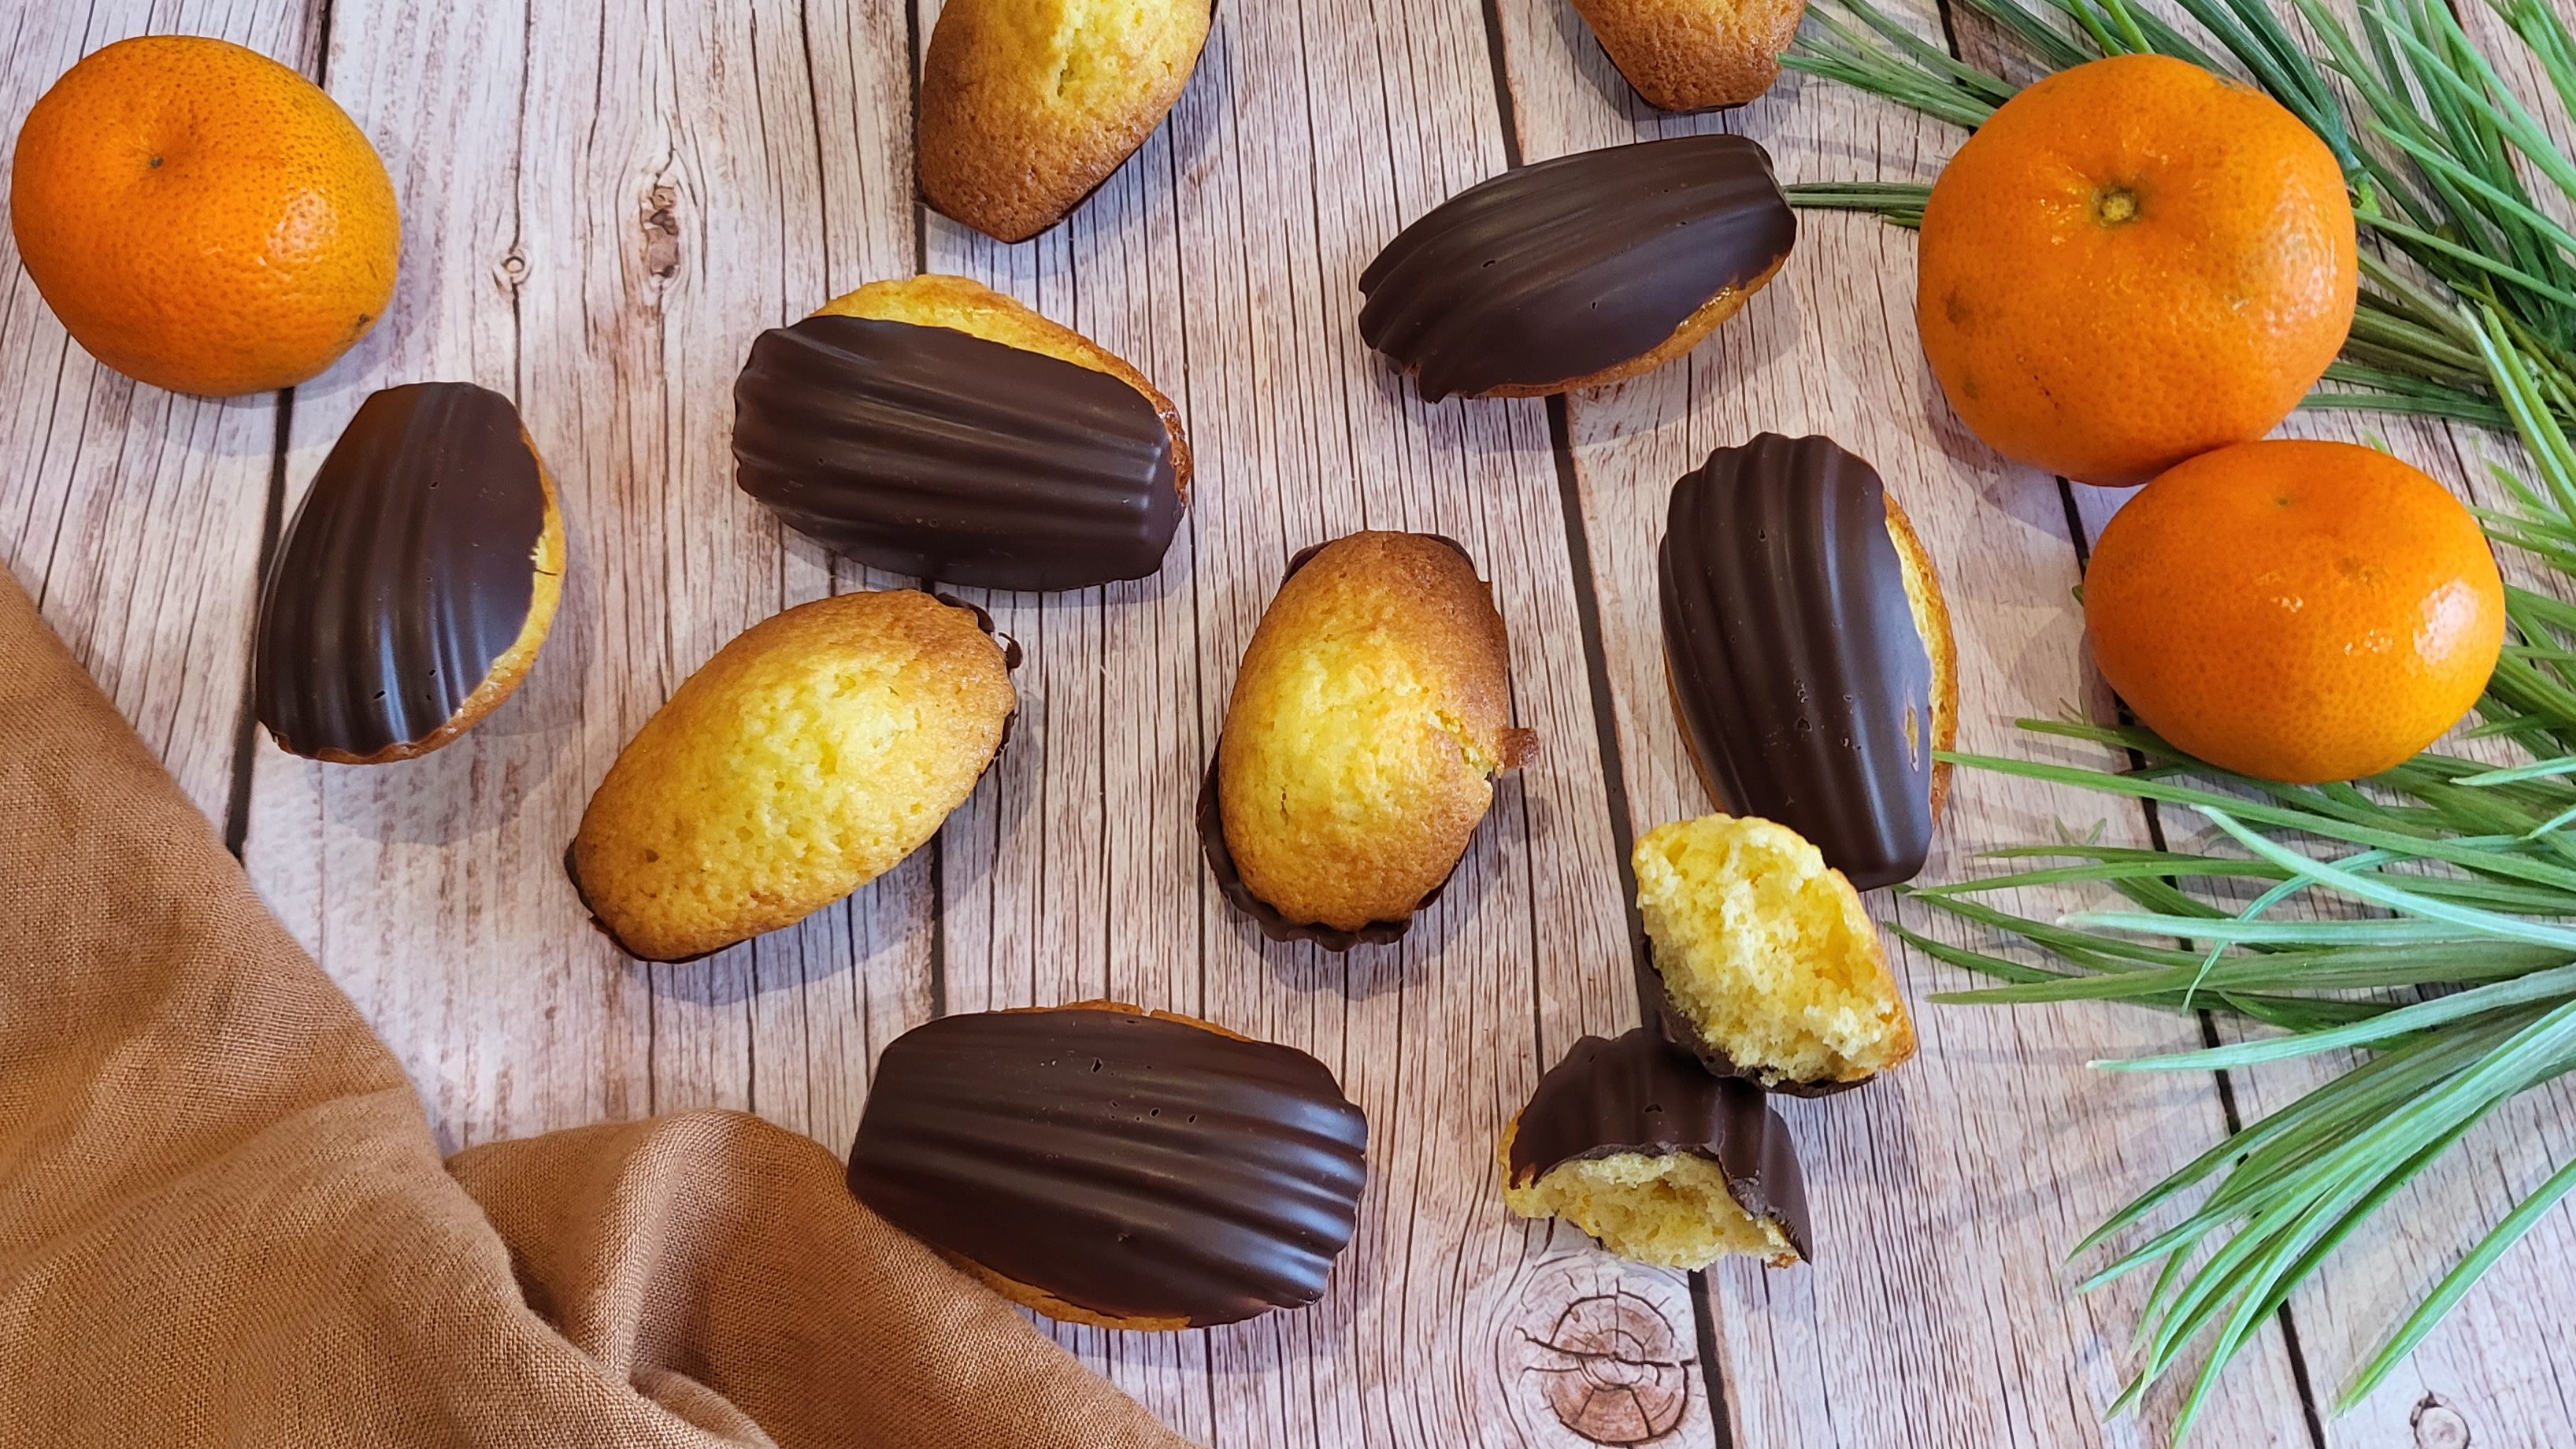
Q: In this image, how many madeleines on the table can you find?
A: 10